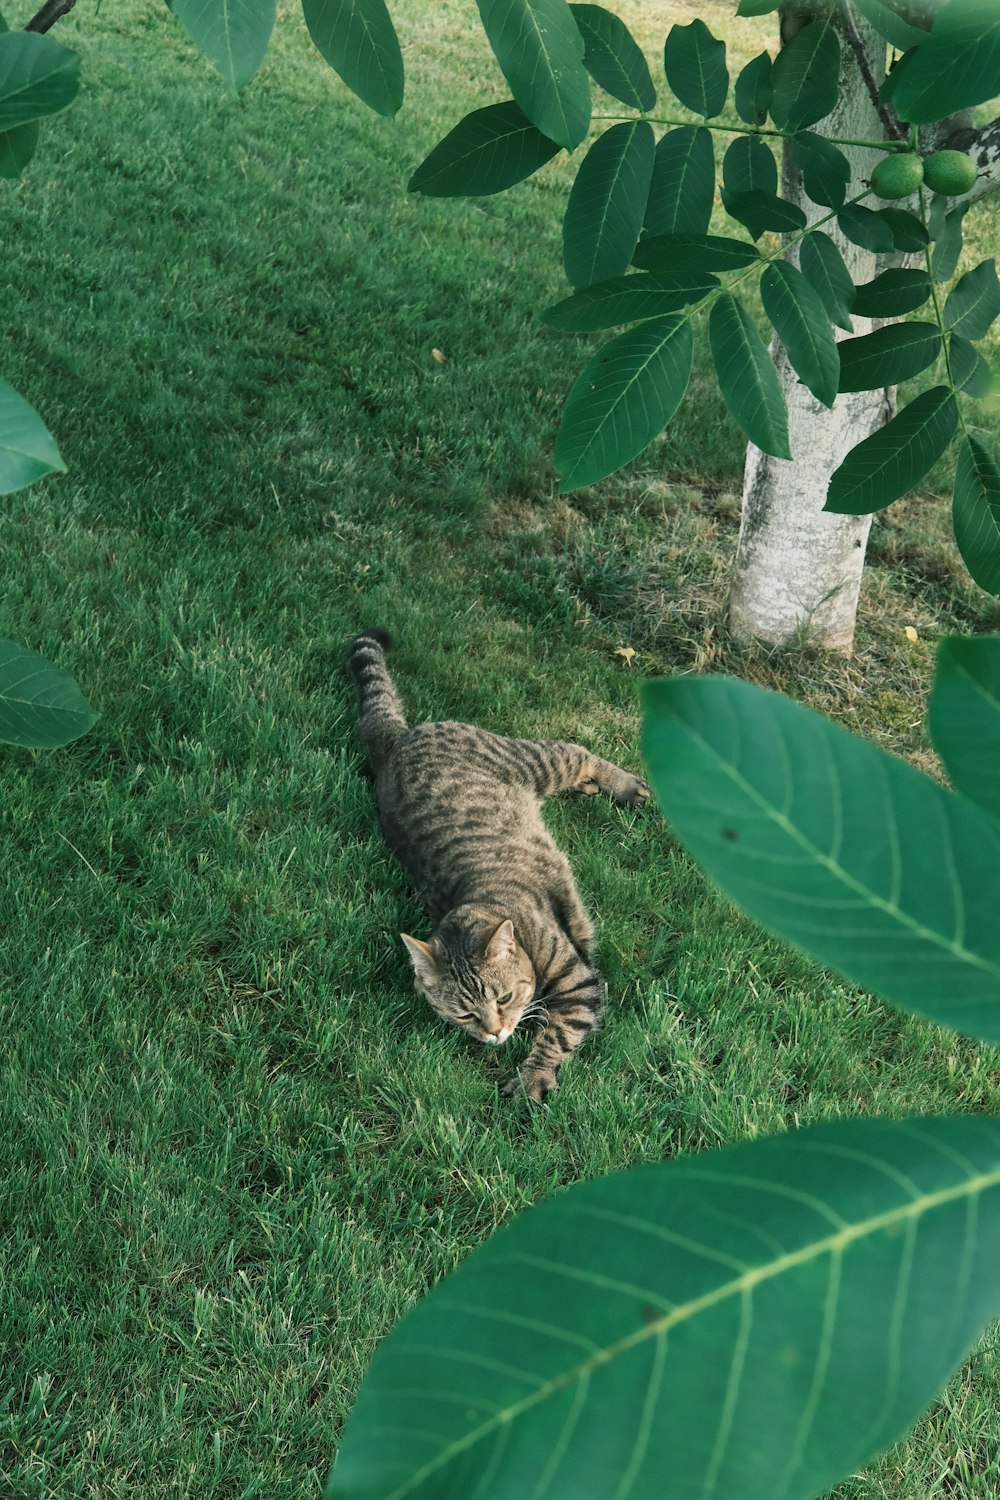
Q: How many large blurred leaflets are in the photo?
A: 3